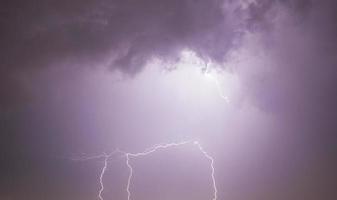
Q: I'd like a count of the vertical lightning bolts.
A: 3